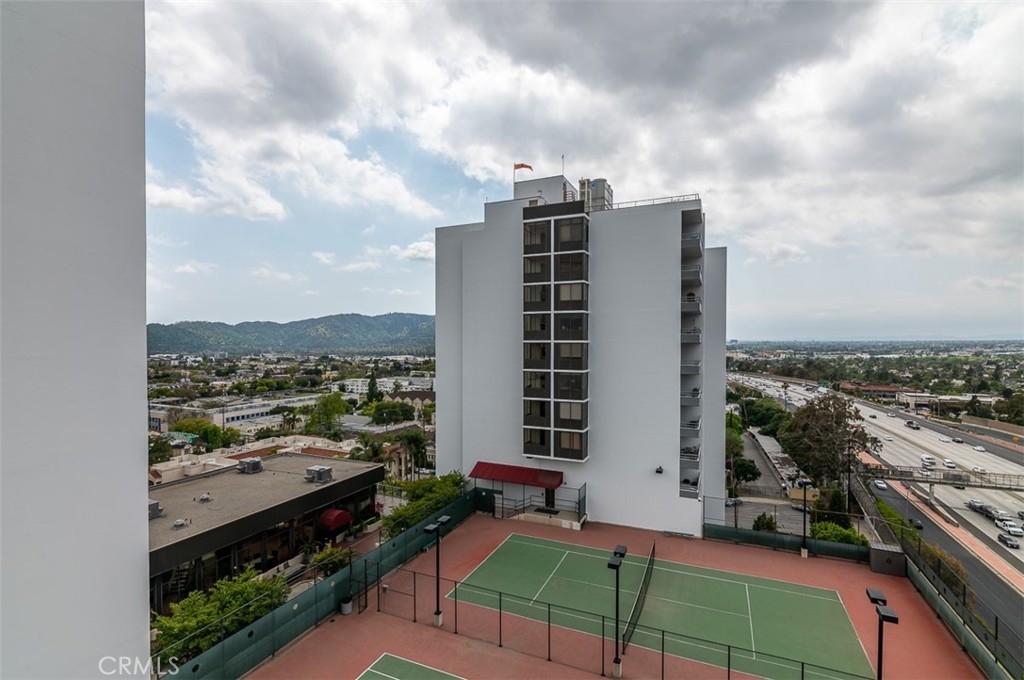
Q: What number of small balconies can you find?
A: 9